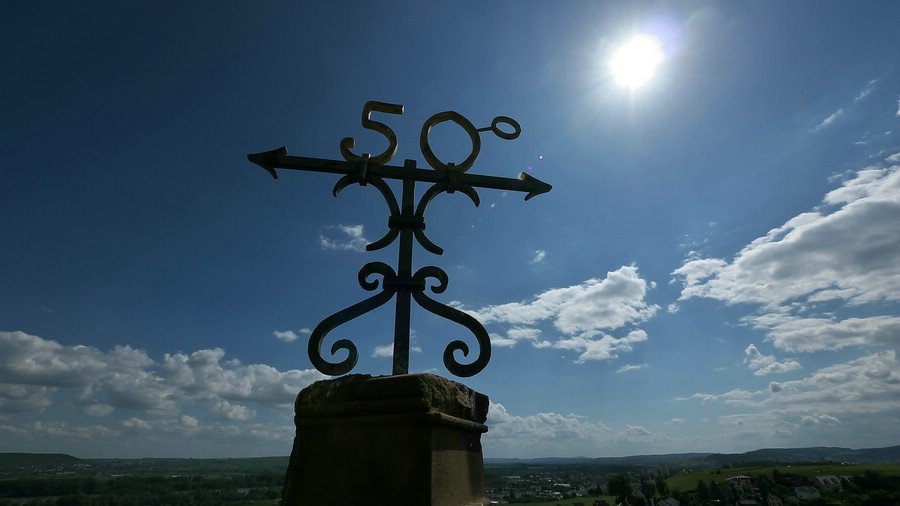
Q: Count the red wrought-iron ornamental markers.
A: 0